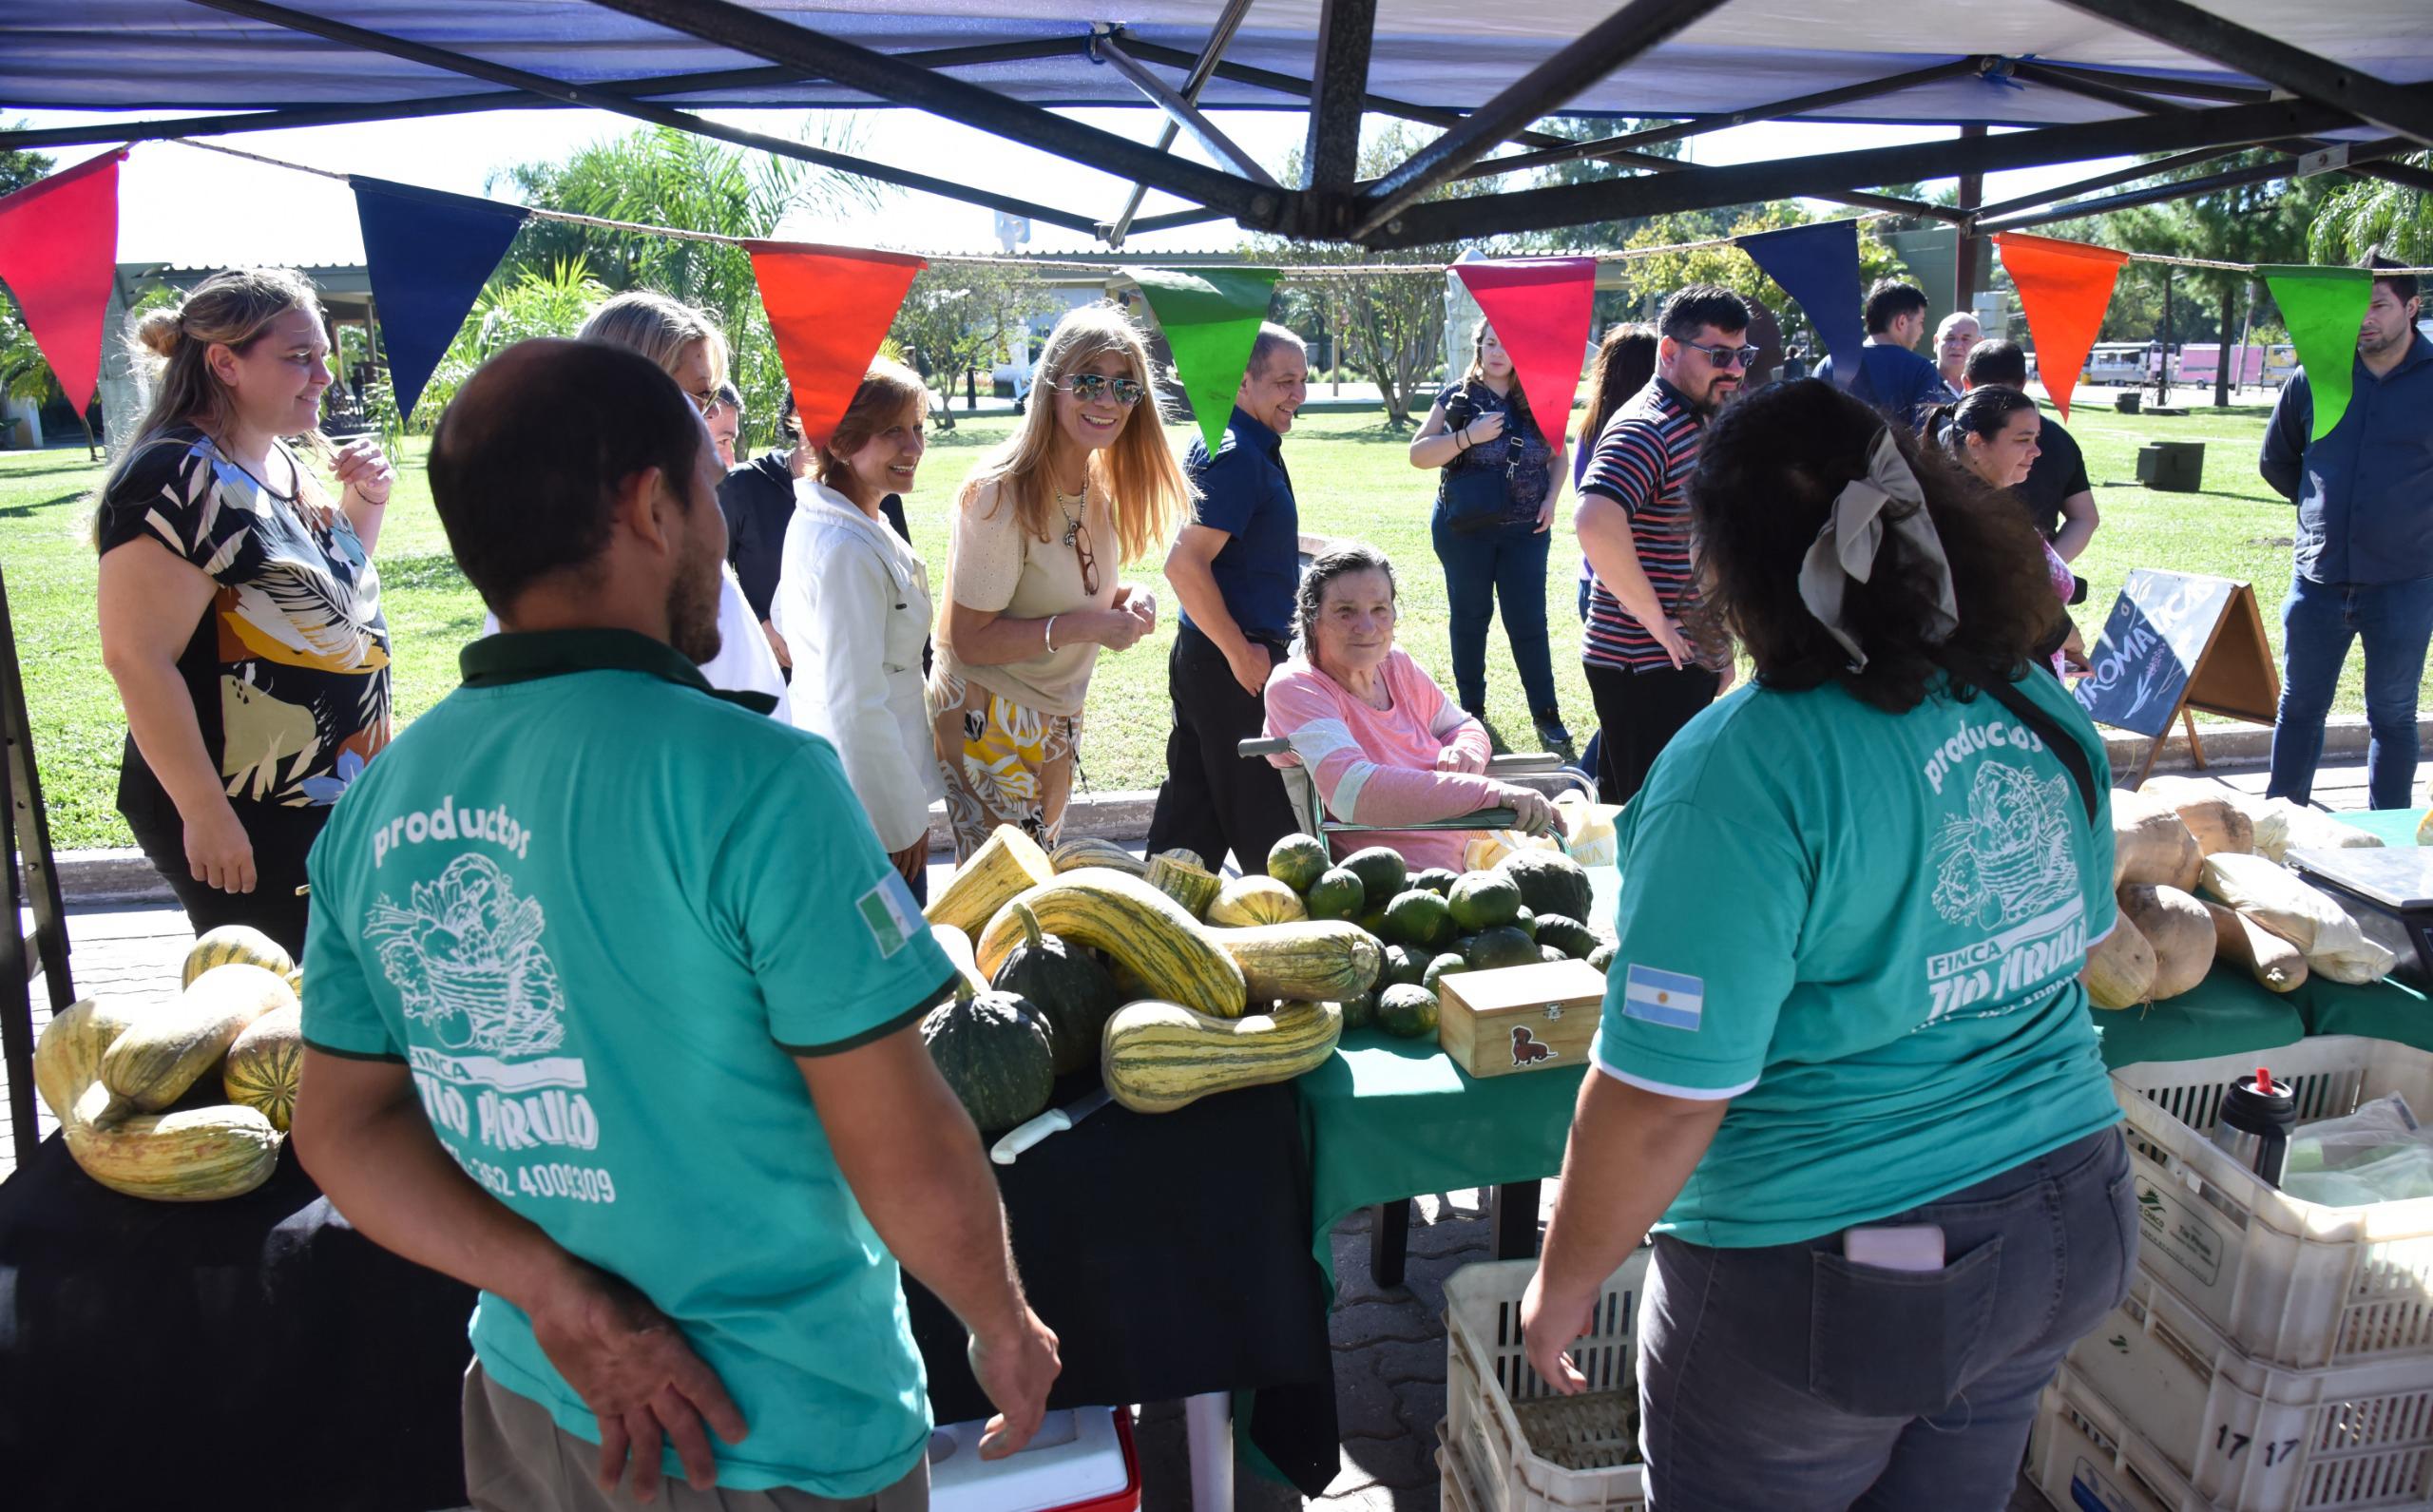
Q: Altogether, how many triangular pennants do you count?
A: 8